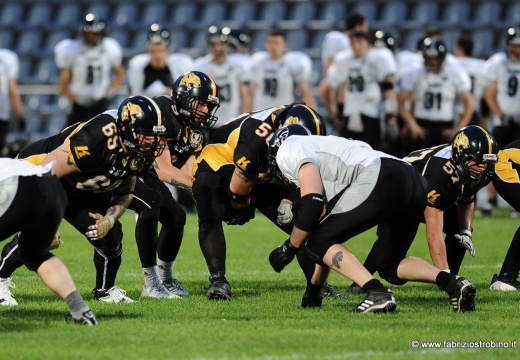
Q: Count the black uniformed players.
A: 5